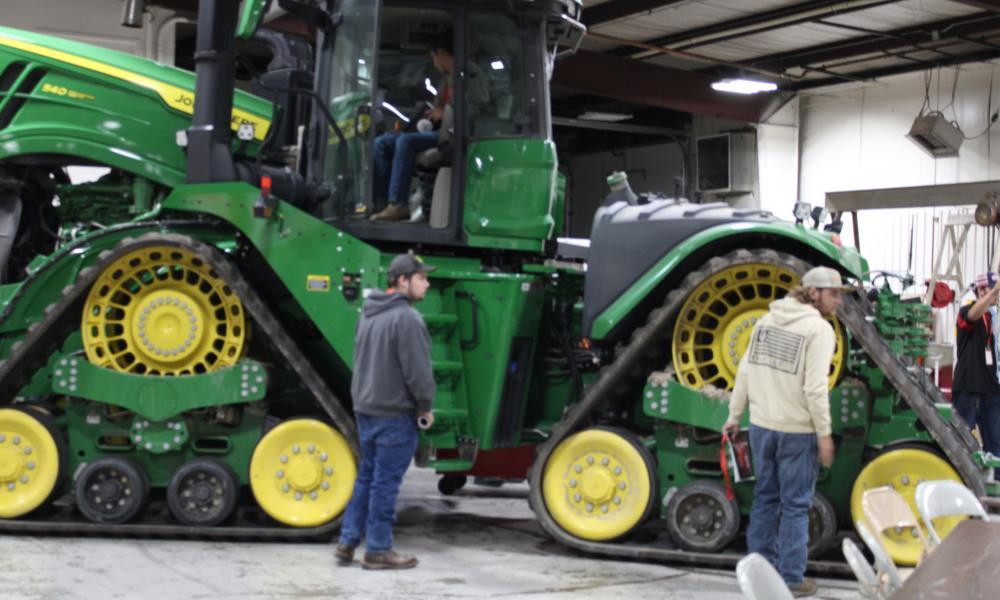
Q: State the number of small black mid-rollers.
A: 4